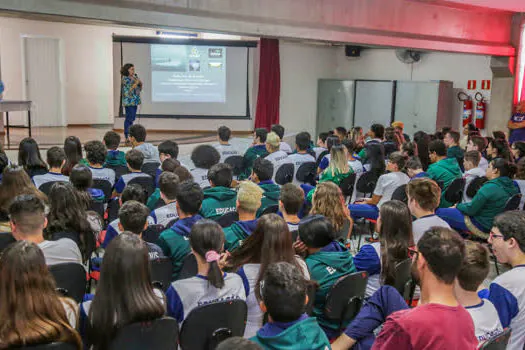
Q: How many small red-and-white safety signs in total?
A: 2